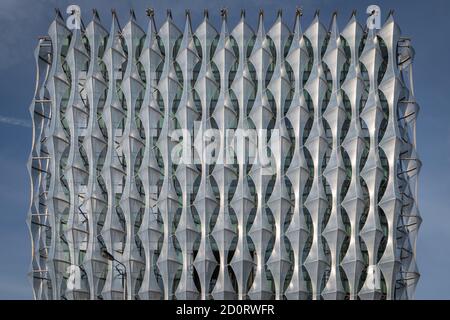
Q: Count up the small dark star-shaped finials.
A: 3